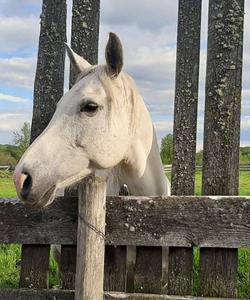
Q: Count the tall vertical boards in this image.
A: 4